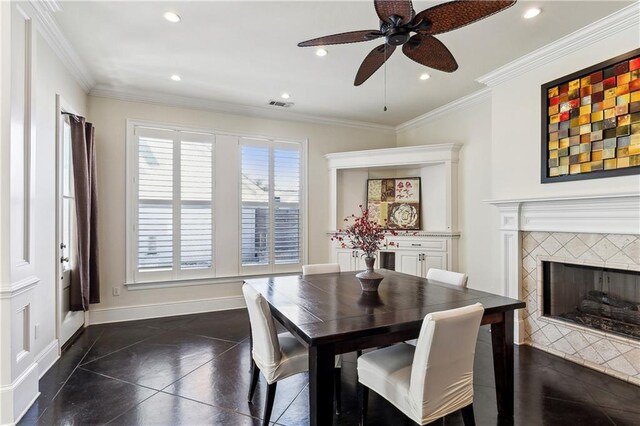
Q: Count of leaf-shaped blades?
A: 5